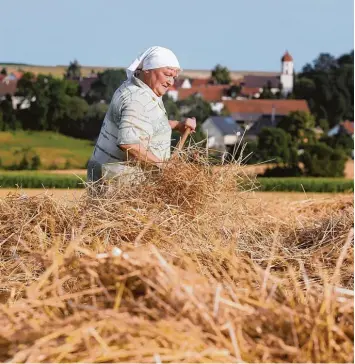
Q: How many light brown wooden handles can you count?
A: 1